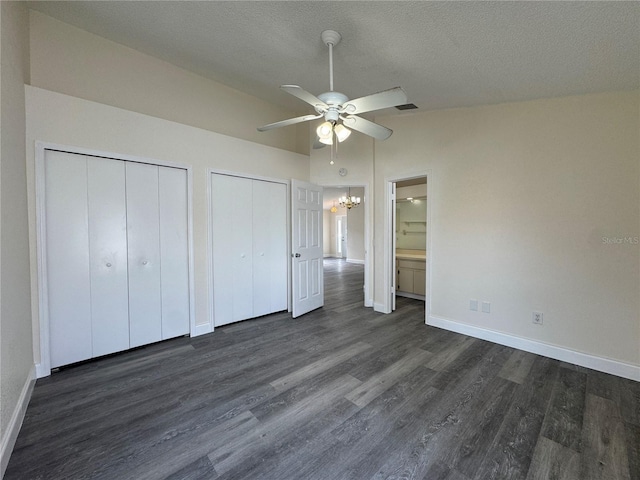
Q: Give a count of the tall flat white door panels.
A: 8